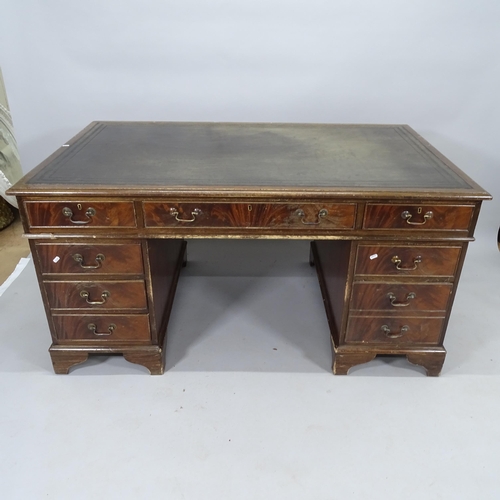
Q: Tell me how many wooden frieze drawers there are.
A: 3